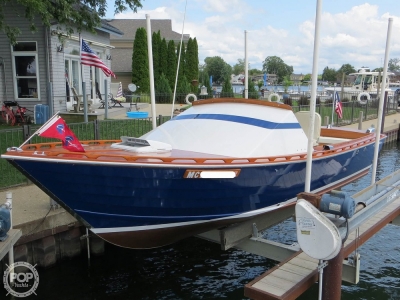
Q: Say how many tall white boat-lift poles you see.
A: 4